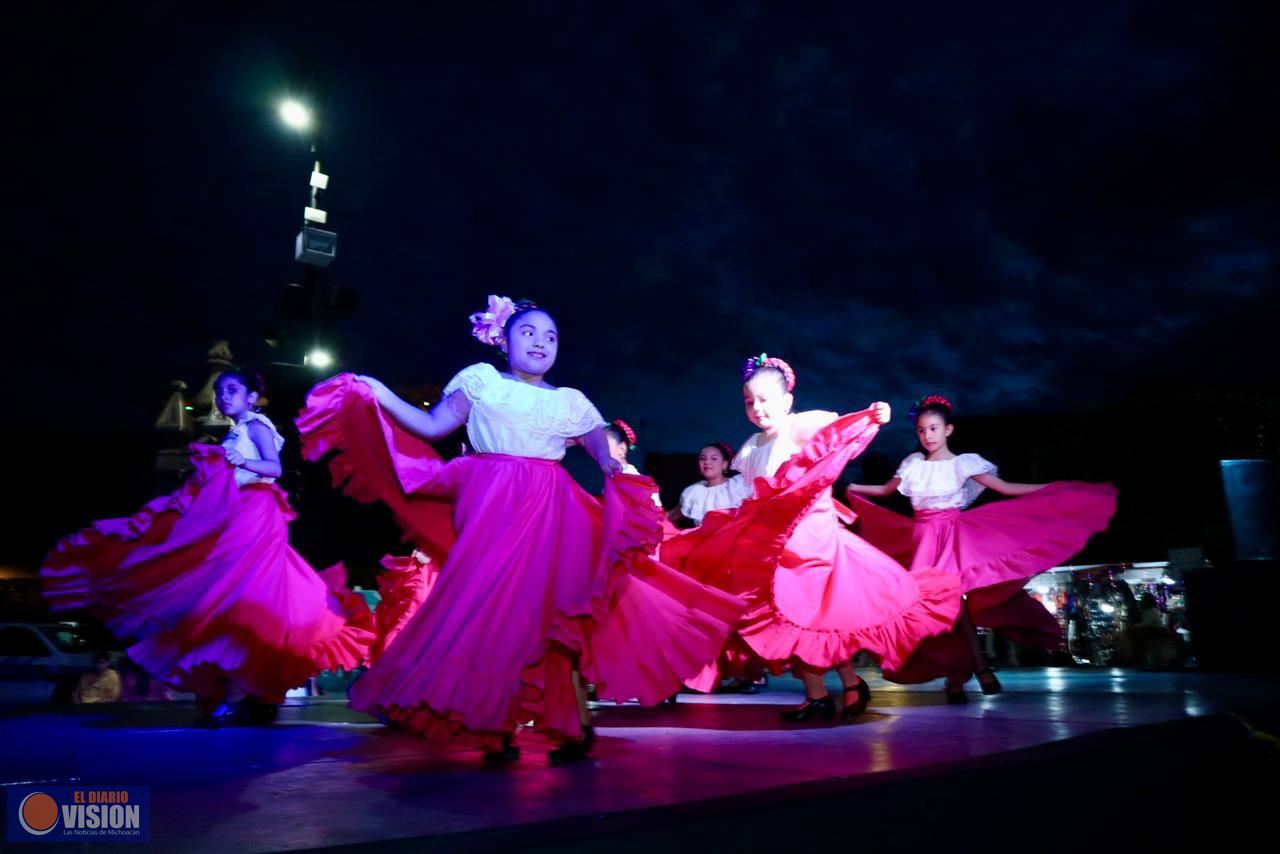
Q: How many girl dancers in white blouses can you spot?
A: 6